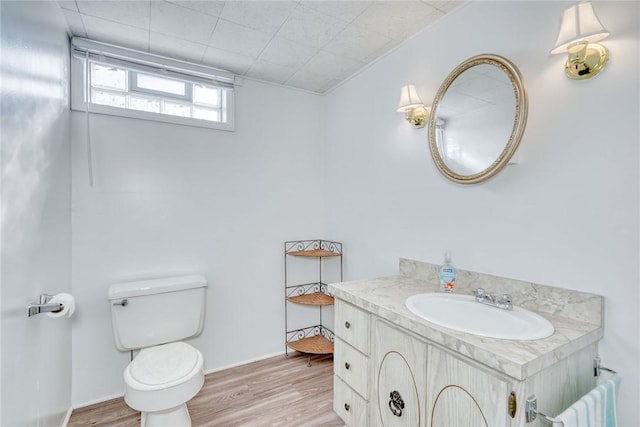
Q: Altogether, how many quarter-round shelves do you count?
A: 3